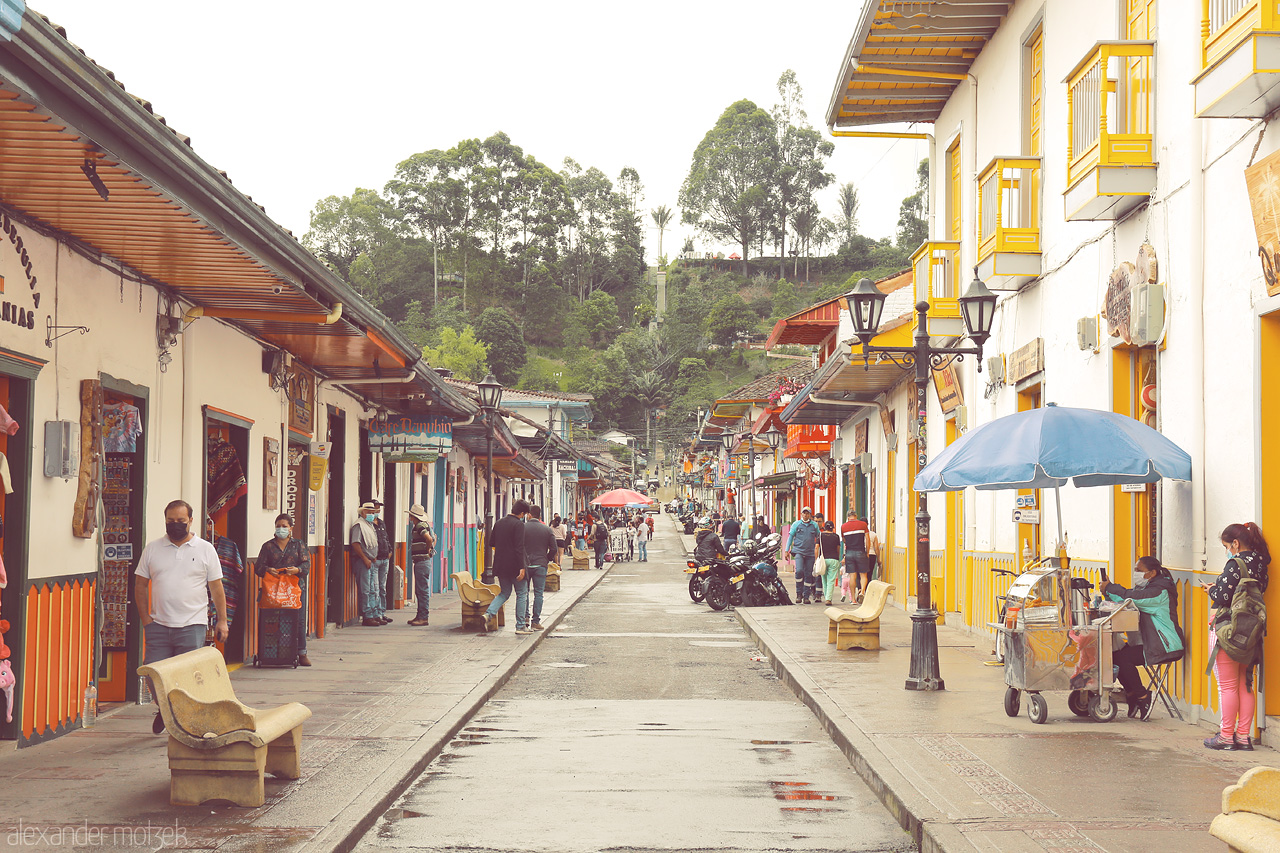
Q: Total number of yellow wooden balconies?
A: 4